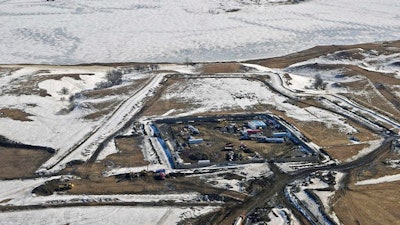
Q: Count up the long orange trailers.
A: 1